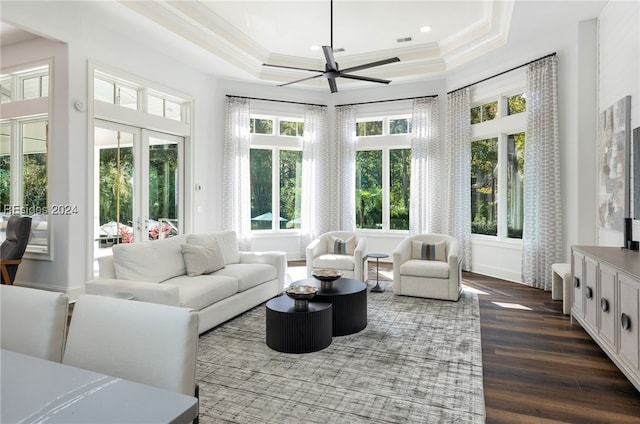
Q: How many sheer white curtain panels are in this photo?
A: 6